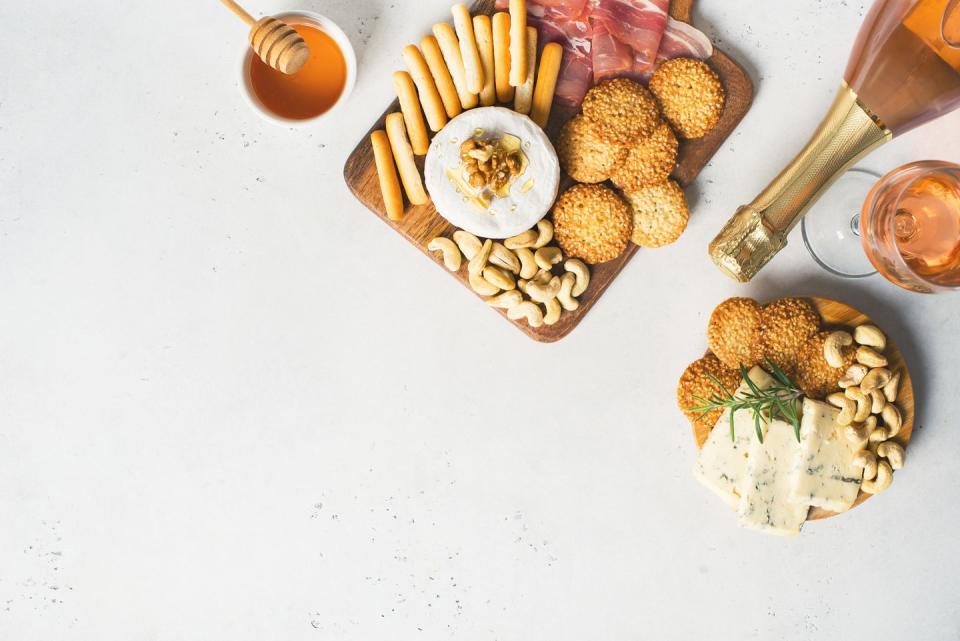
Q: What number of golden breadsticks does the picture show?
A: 12